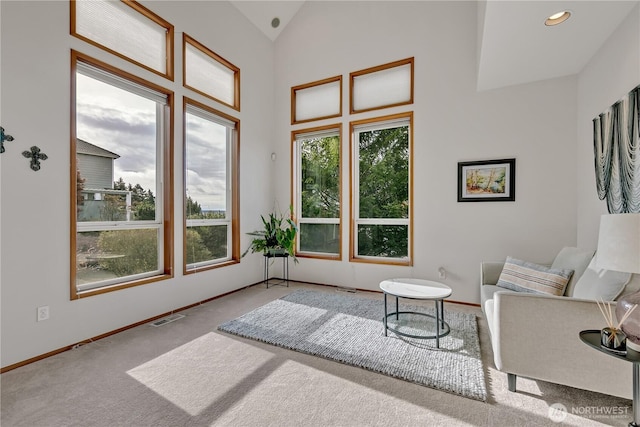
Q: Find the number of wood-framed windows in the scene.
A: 8